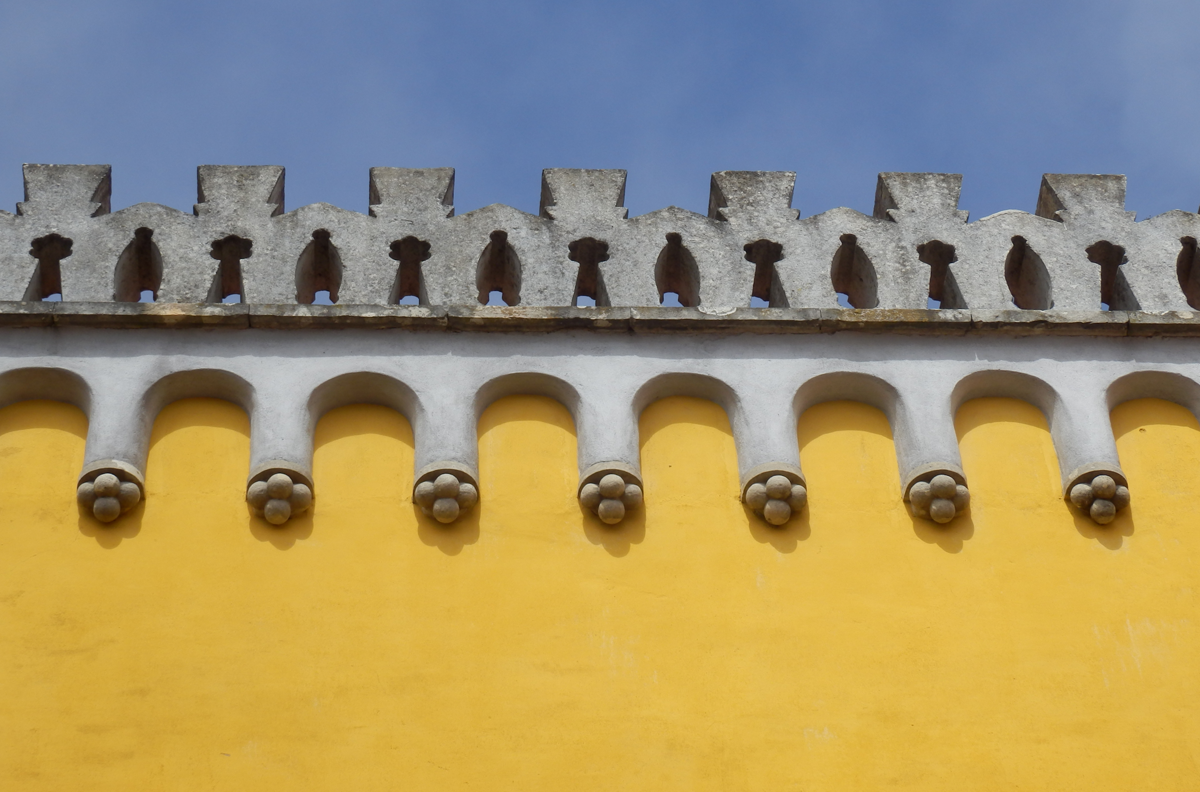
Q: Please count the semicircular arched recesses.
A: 8